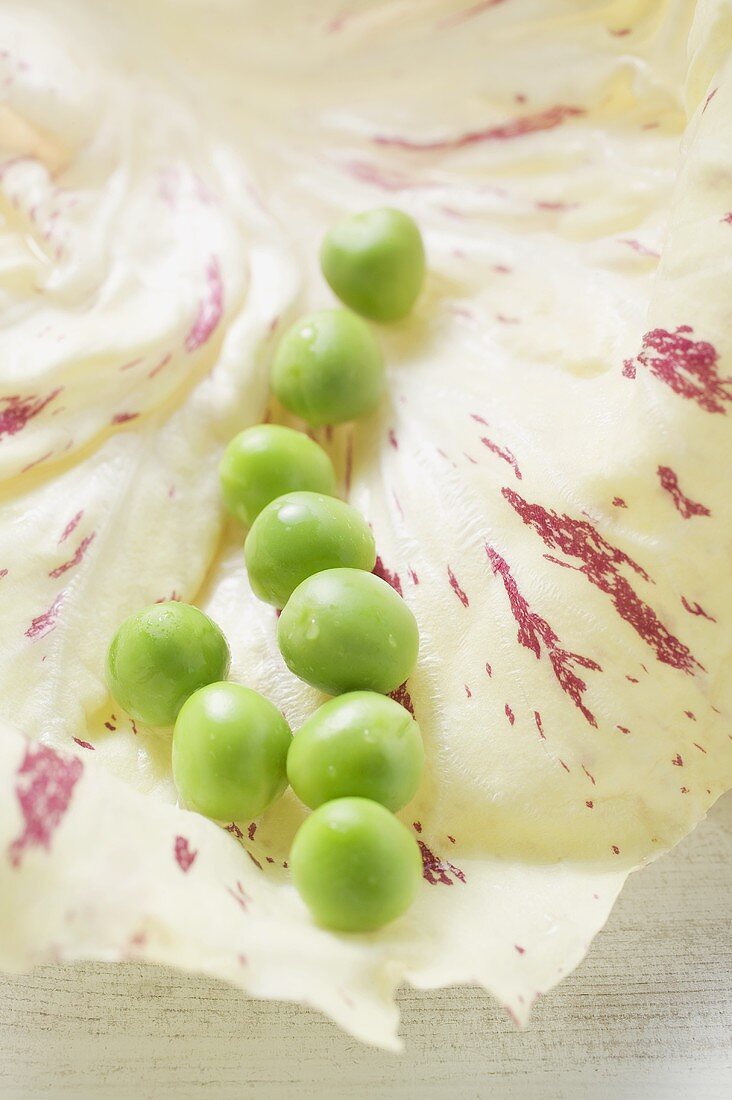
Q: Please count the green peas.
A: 9